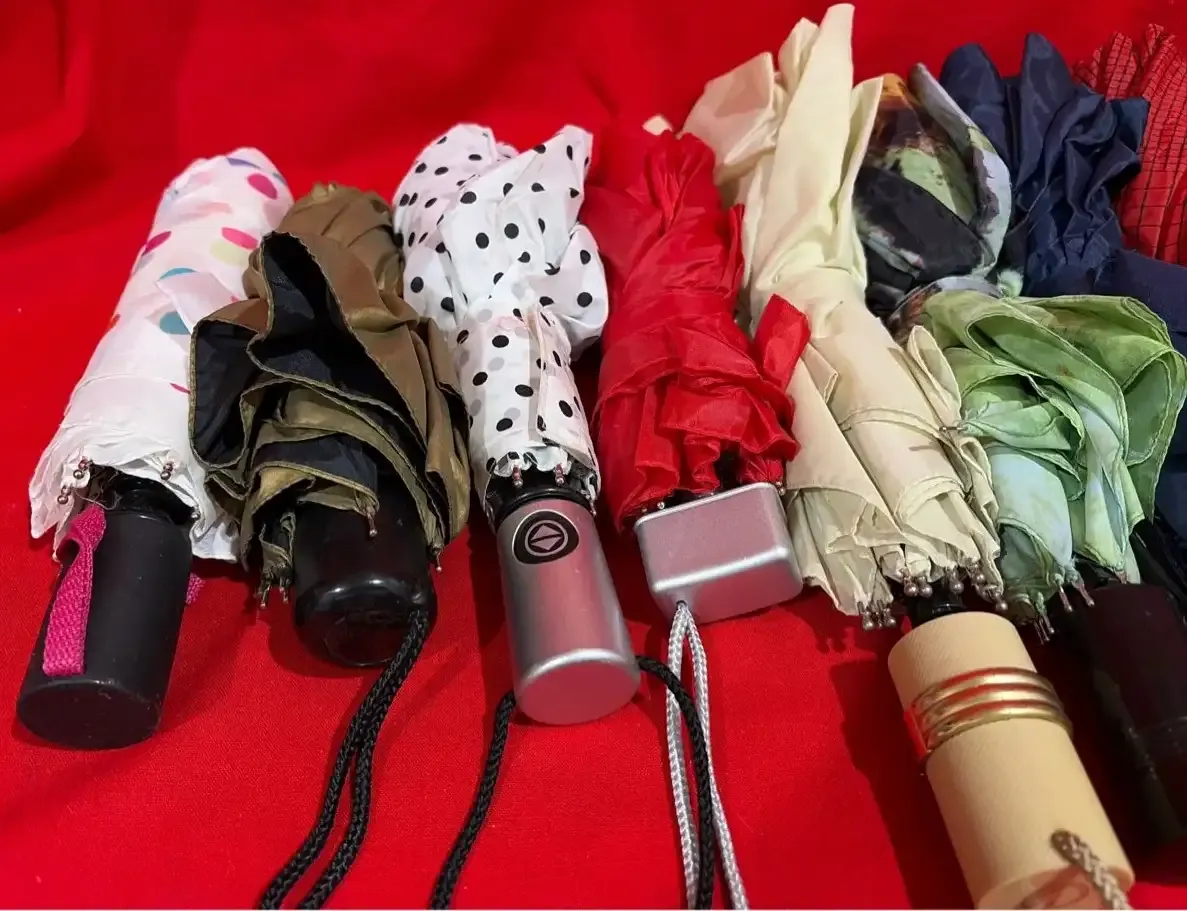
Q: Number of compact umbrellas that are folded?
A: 8